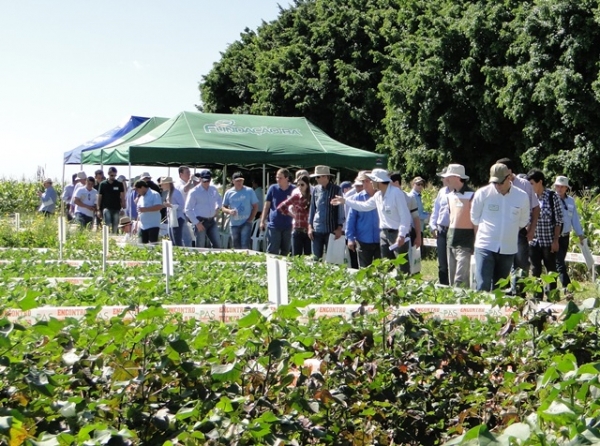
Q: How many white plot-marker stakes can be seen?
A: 5